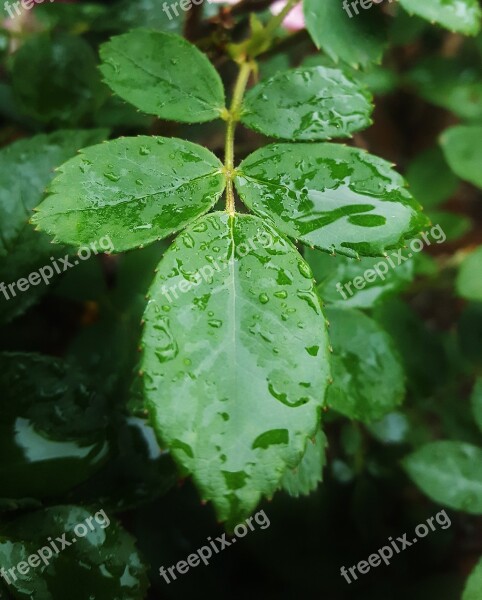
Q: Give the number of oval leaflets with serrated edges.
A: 5